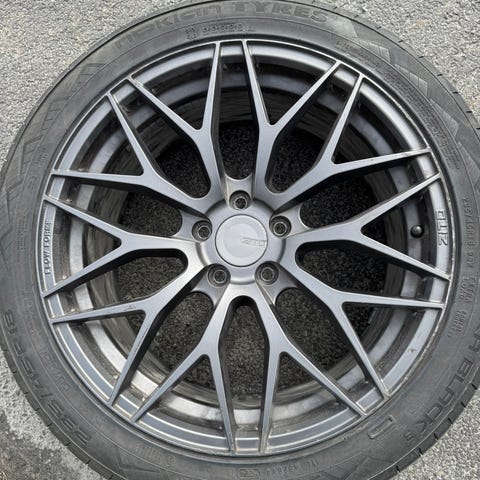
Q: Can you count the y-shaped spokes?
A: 10